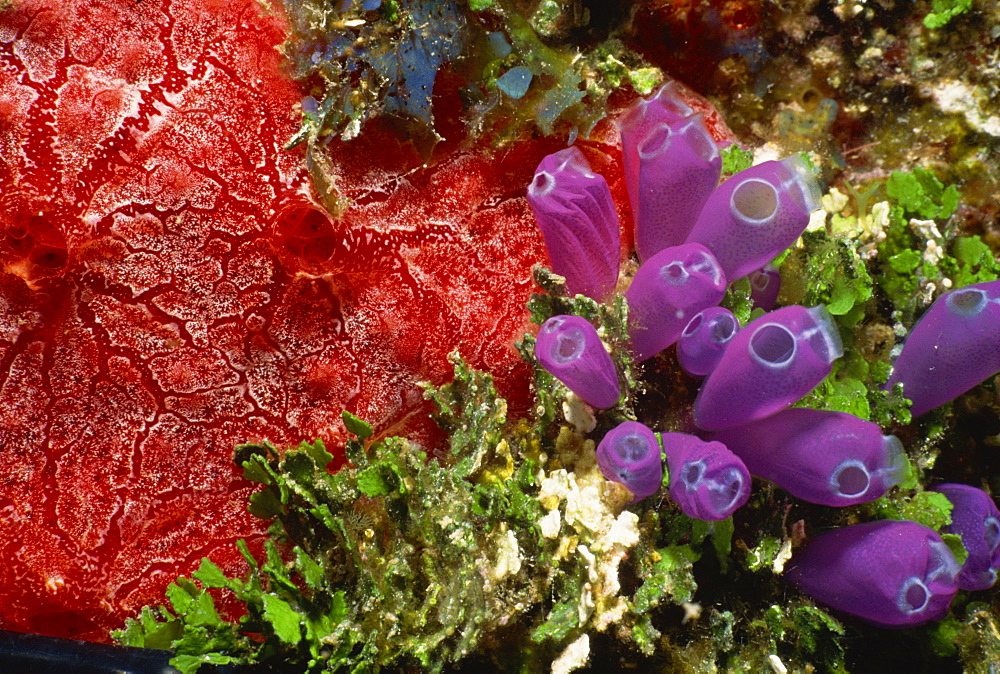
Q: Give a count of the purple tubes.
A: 15